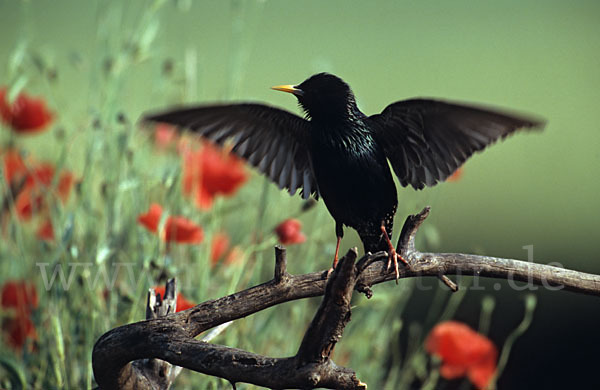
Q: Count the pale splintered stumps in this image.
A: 1